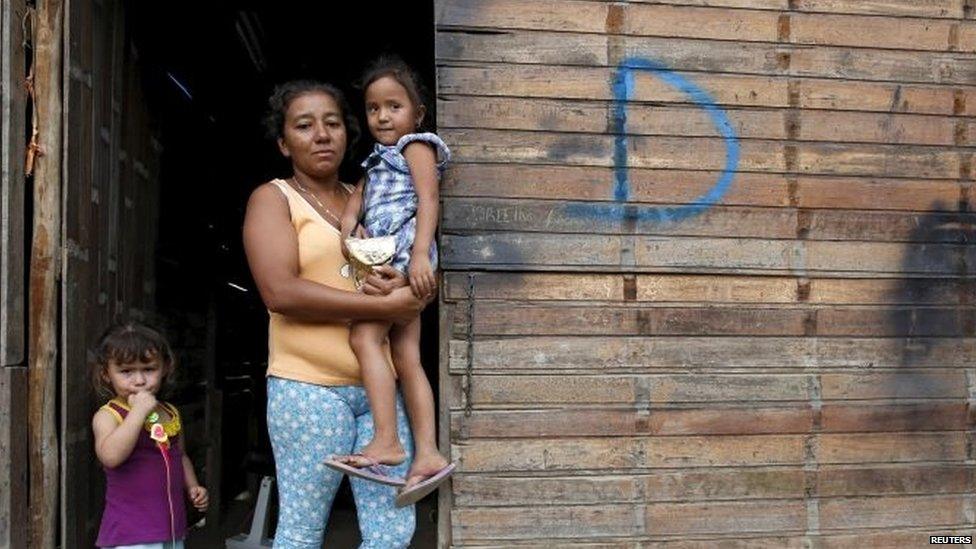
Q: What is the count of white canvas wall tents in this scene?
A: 0